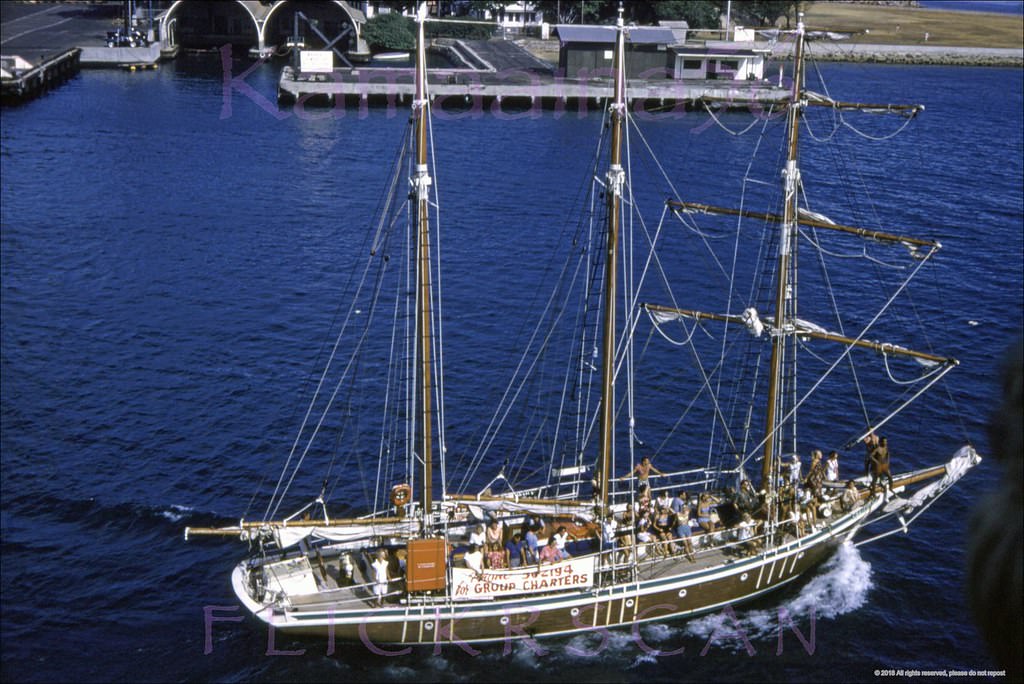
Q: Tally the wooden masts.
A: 3